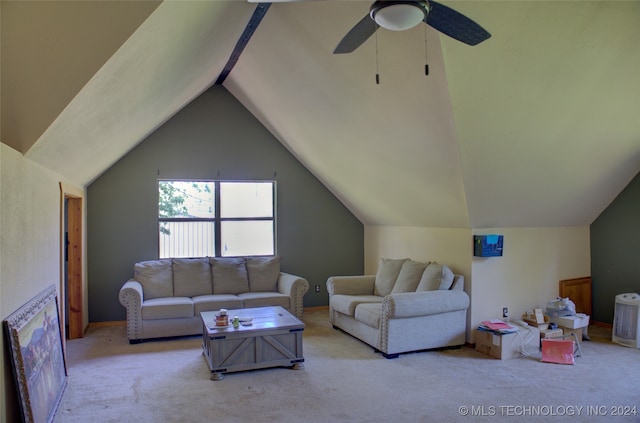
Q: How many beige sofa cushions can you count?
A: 12